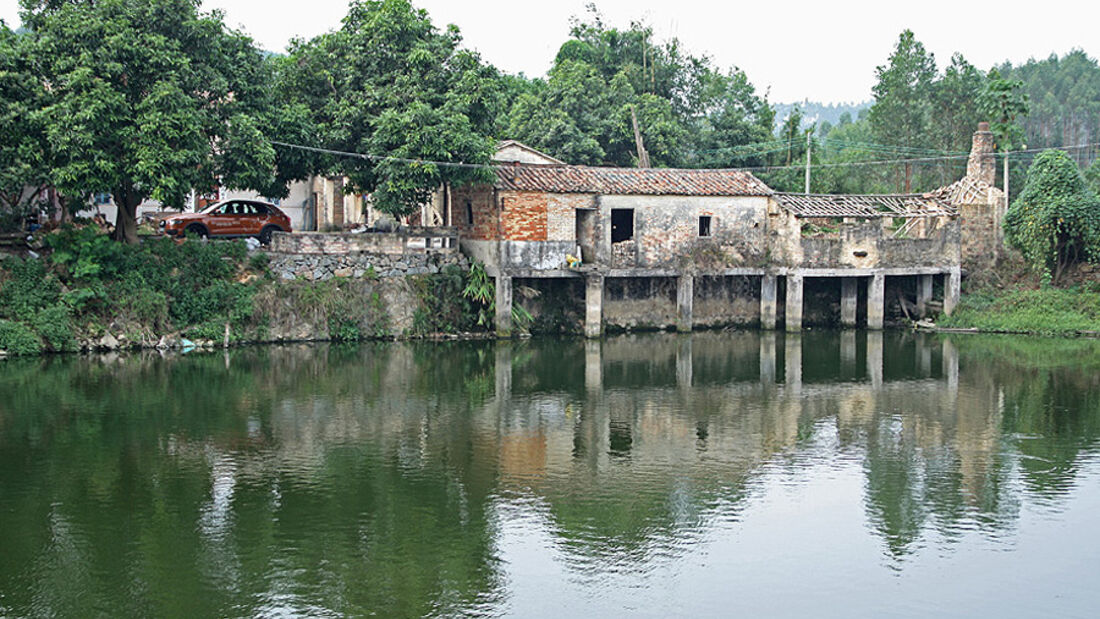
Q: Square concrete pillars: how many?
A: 9